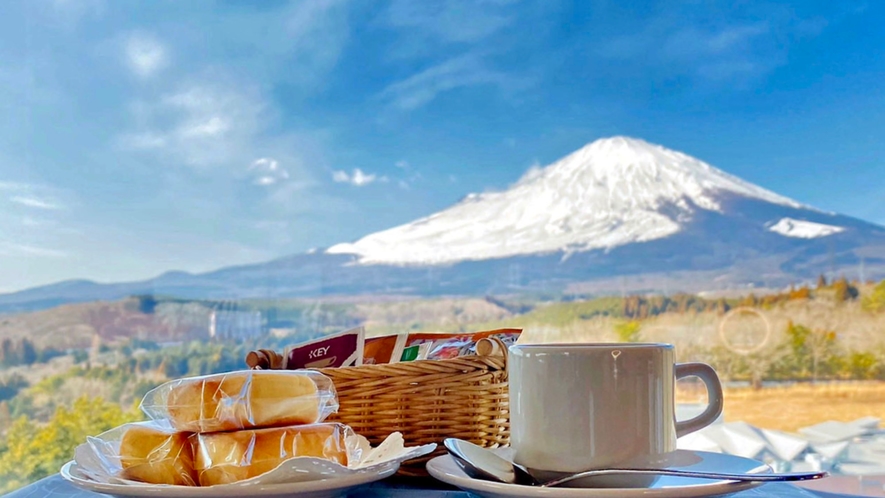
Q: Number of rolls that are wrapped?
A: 3